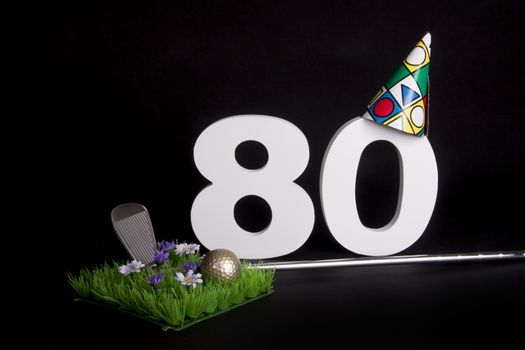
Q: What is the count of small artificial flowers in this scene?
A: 7